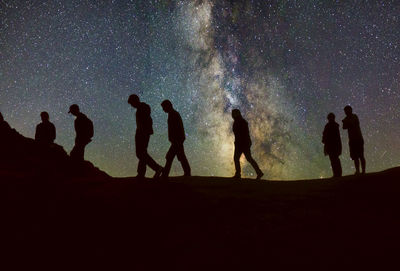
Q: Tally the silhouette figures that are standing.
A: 7